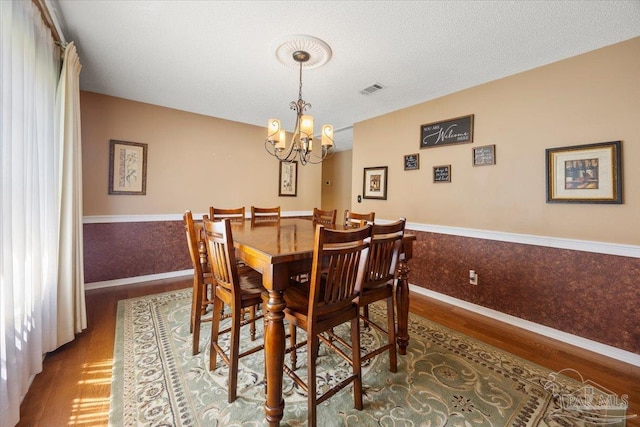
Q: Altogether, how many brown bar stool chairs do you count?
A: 8